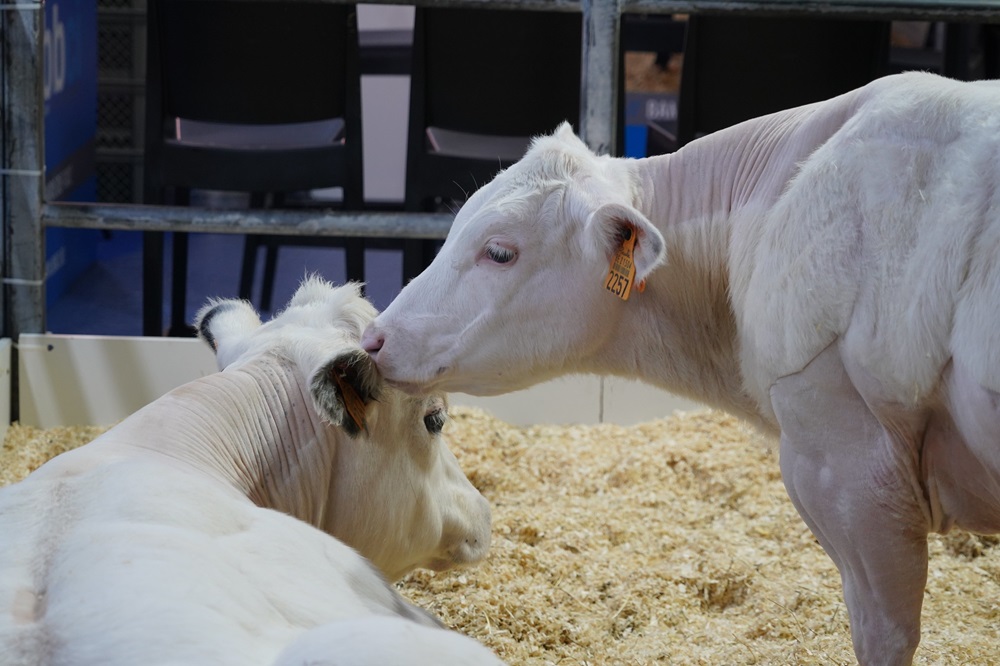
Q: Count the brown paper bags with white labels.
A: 0